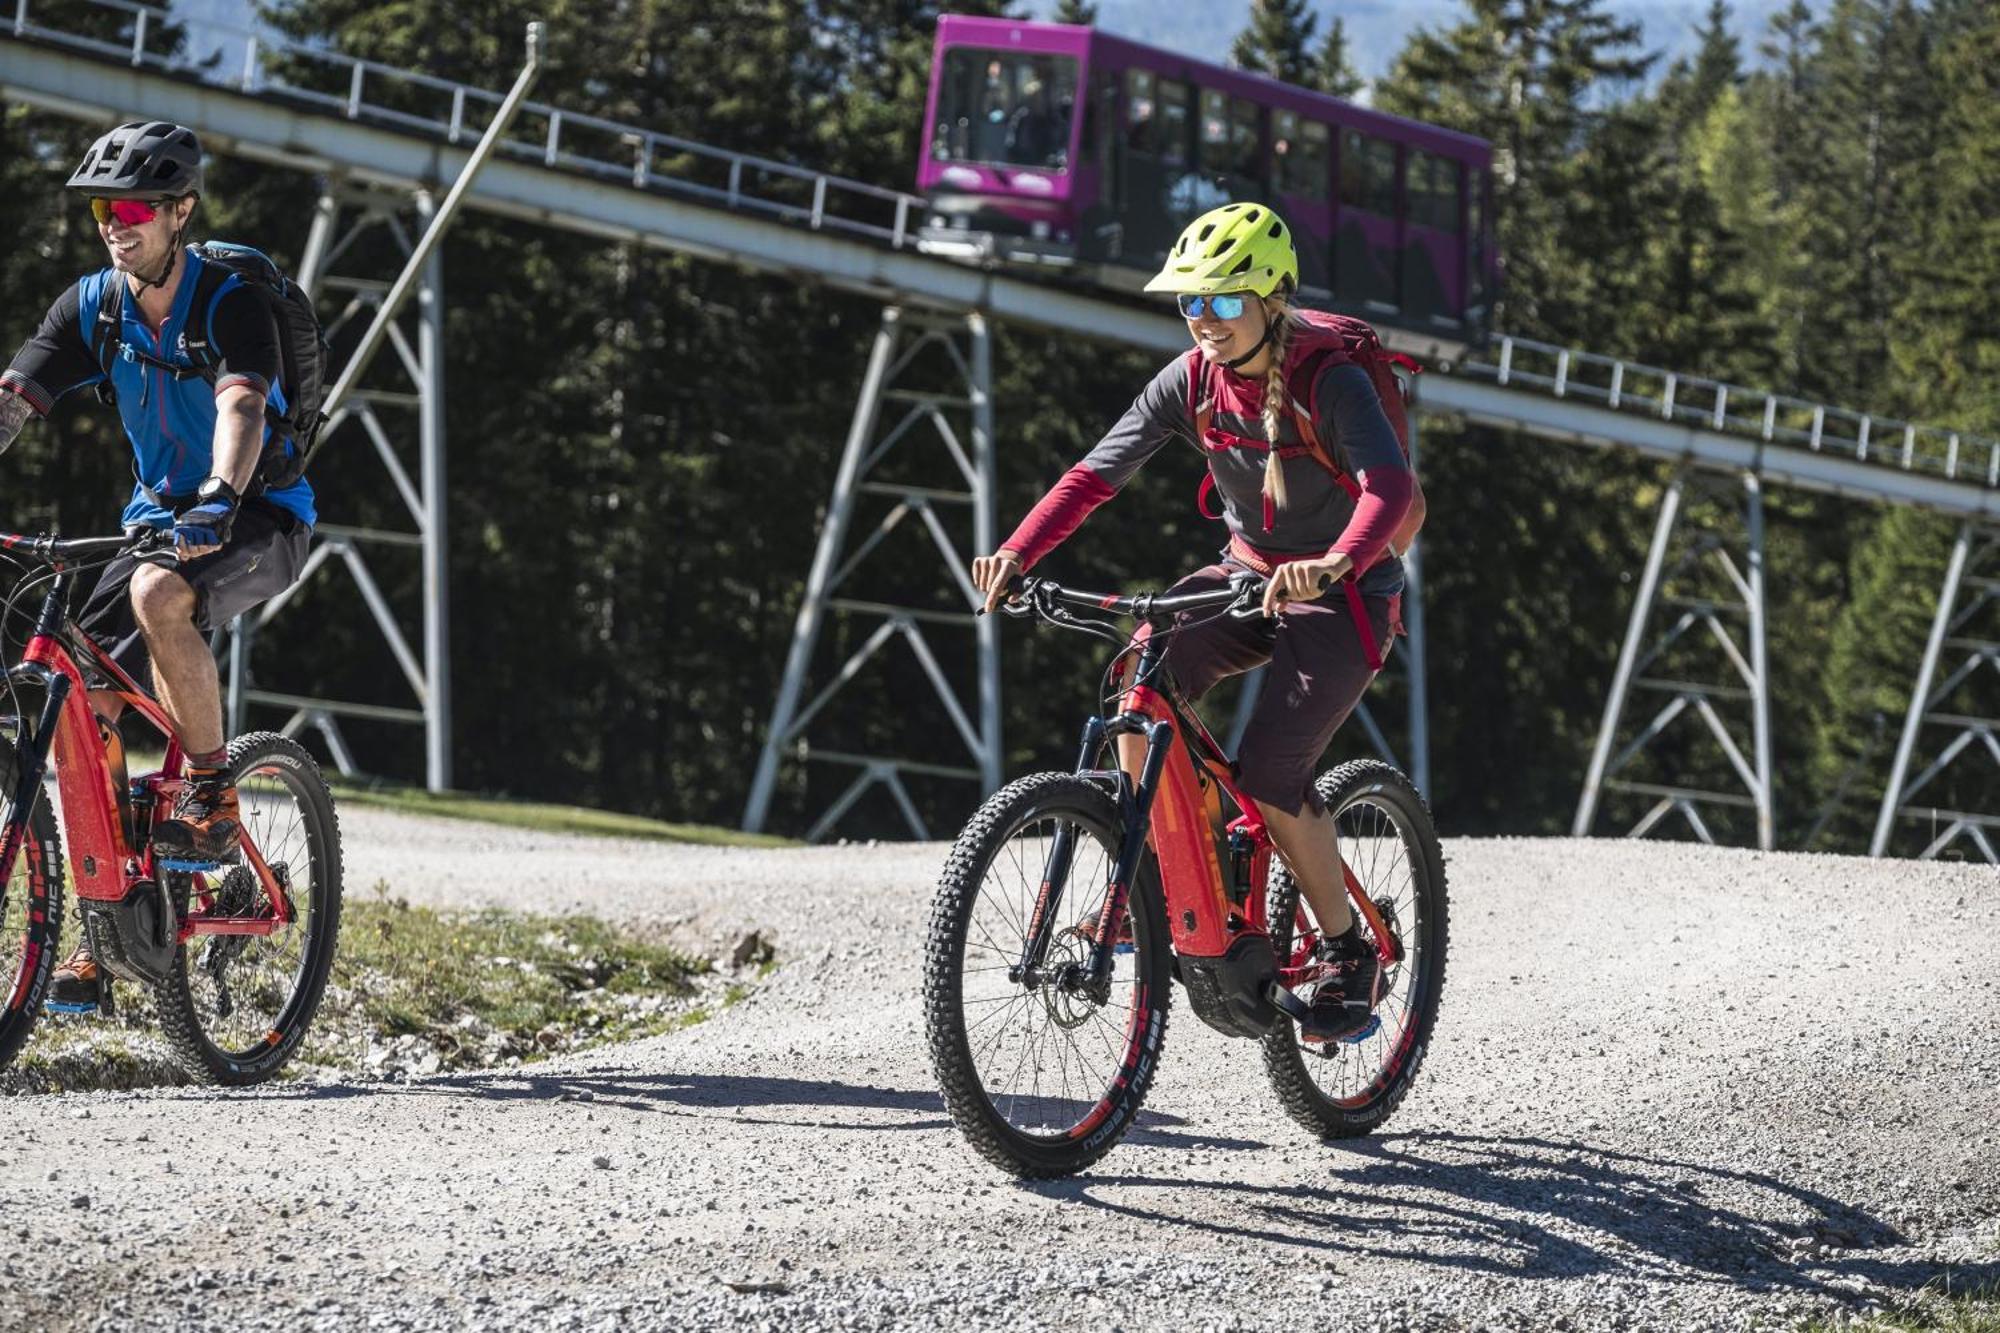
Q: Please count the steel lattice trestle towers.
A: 5